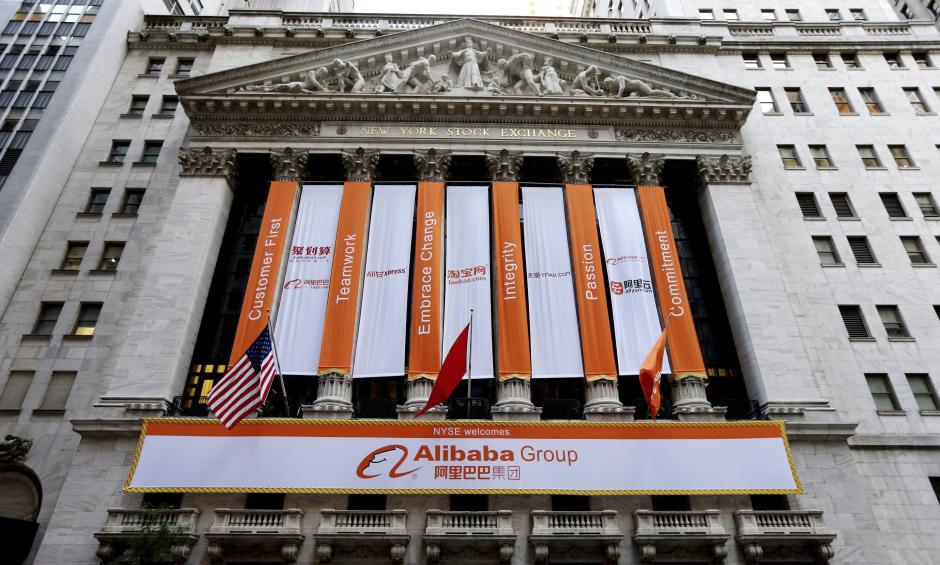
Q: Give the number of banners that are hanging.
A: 12